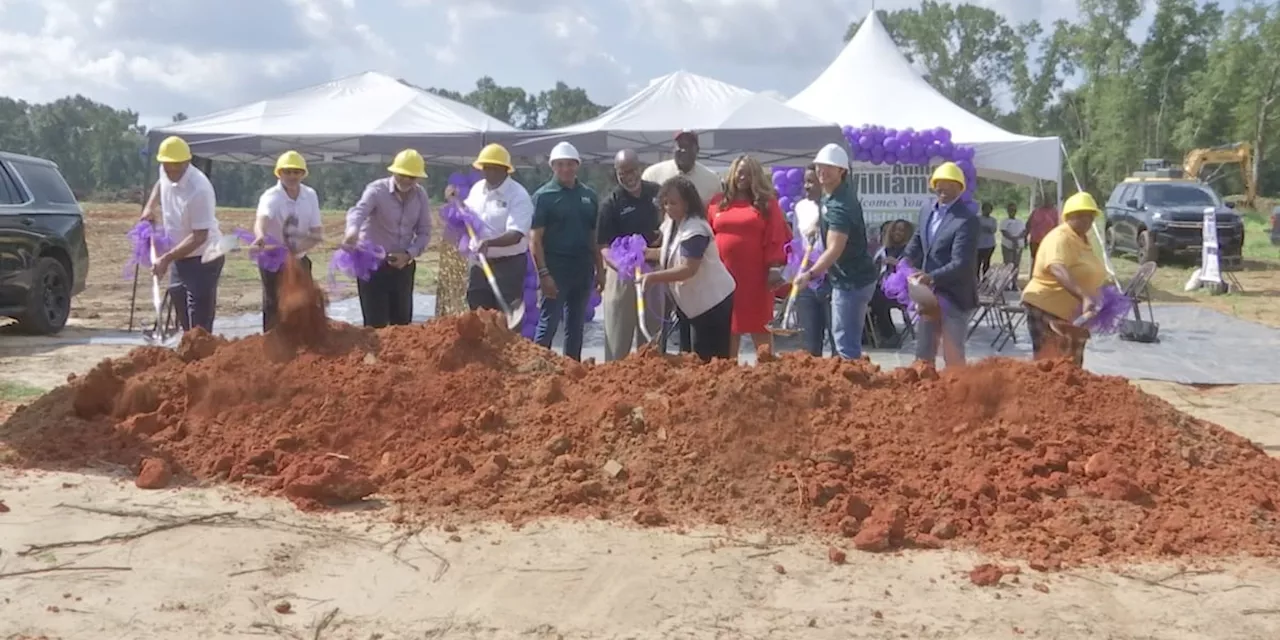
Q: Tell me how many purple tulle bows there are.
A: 8